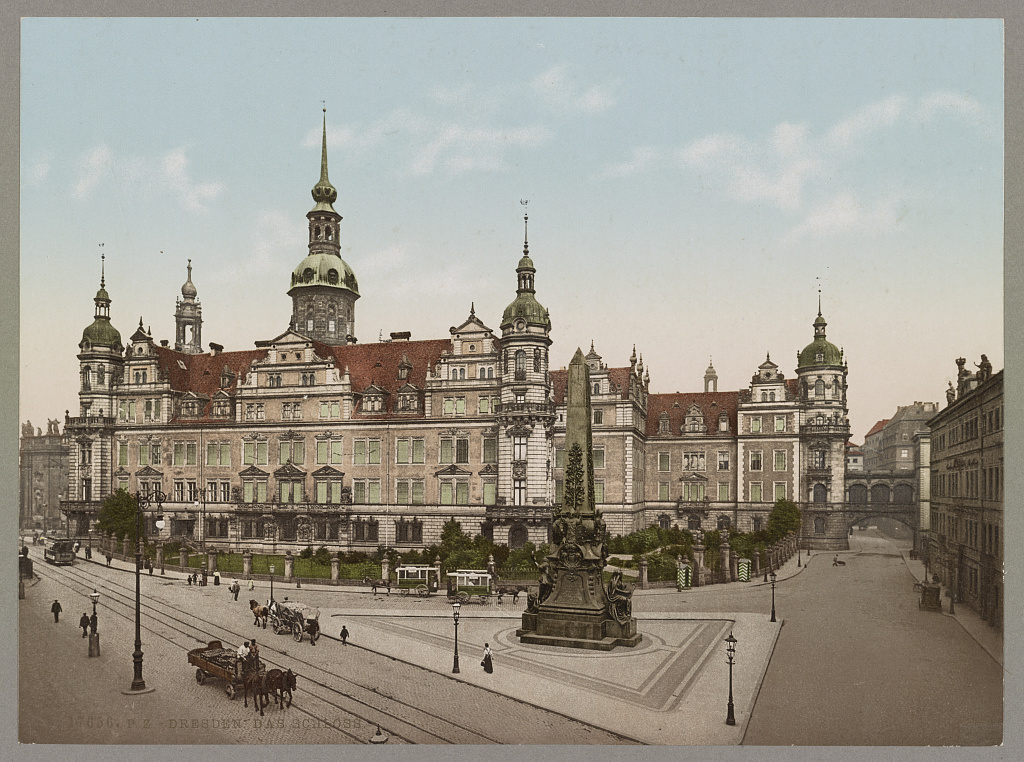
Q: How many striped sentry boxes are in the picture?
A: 2